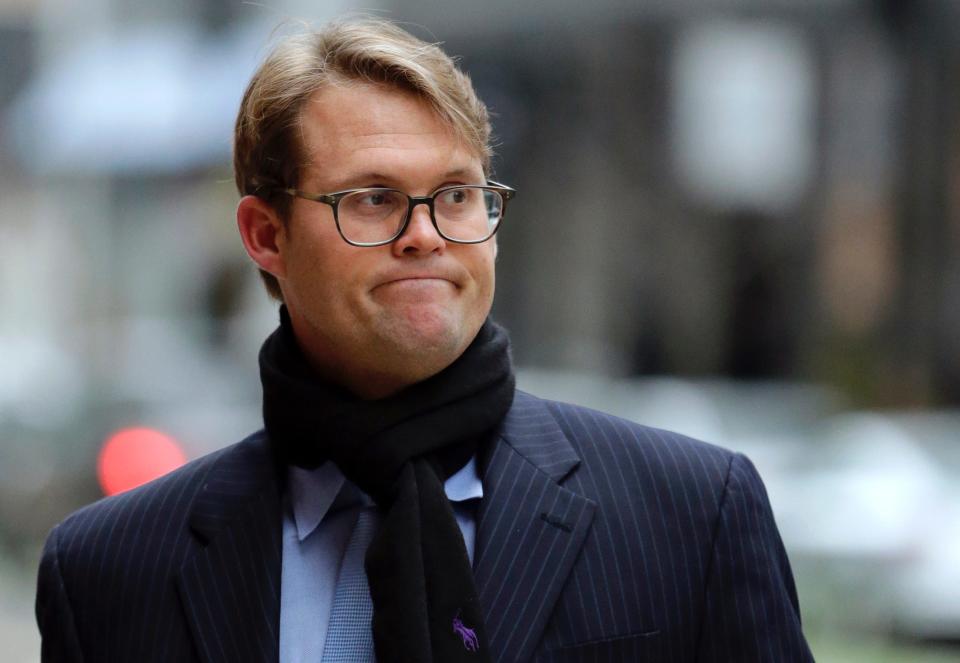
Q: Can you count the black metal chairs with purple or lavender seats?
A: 0